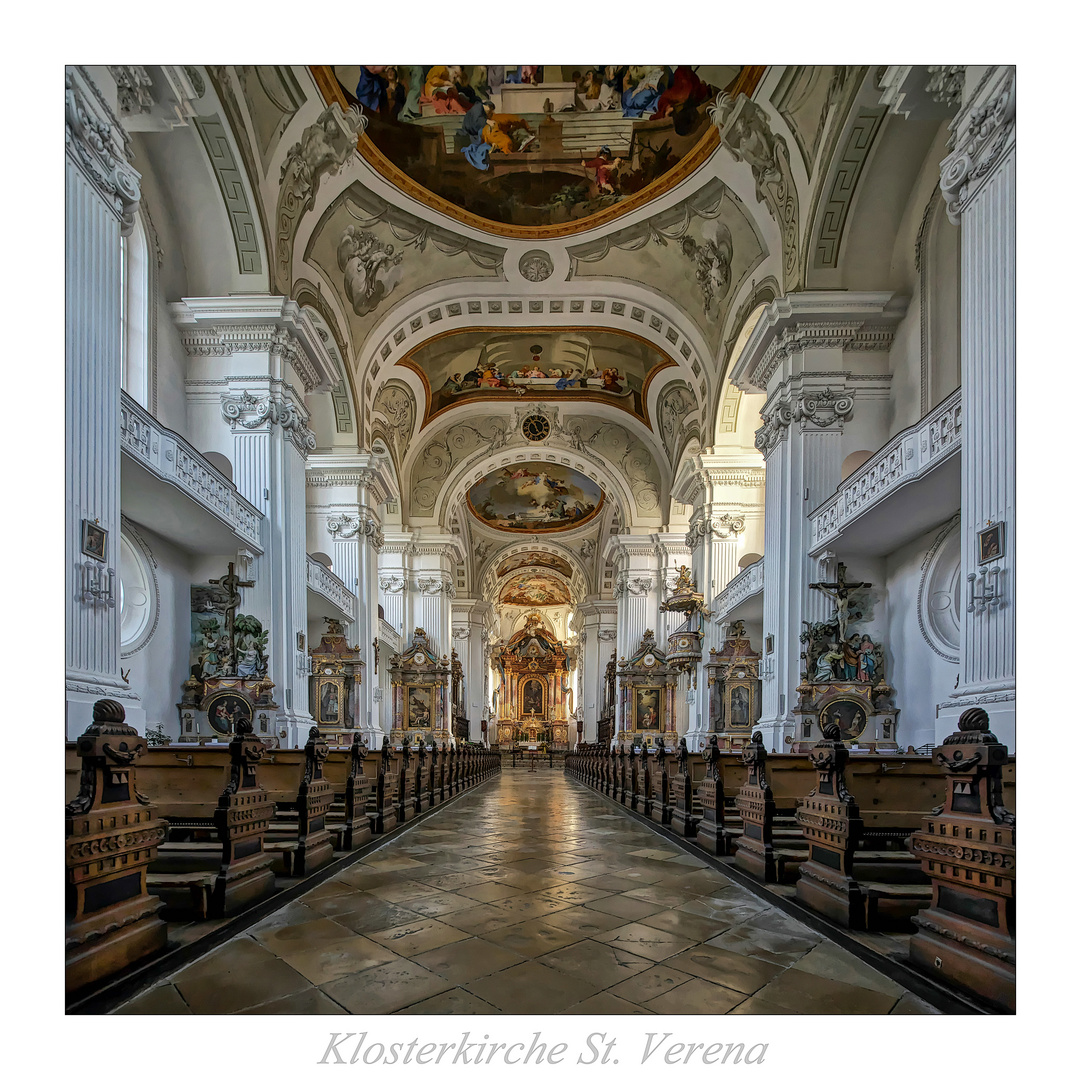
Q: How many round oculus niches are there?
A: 2